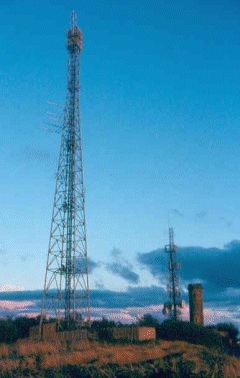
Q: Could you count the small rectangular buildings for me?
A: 2